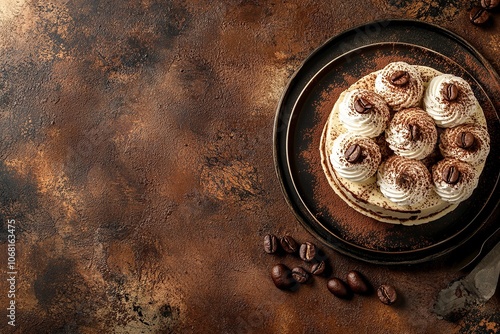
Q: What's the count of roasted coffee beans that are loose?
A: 11